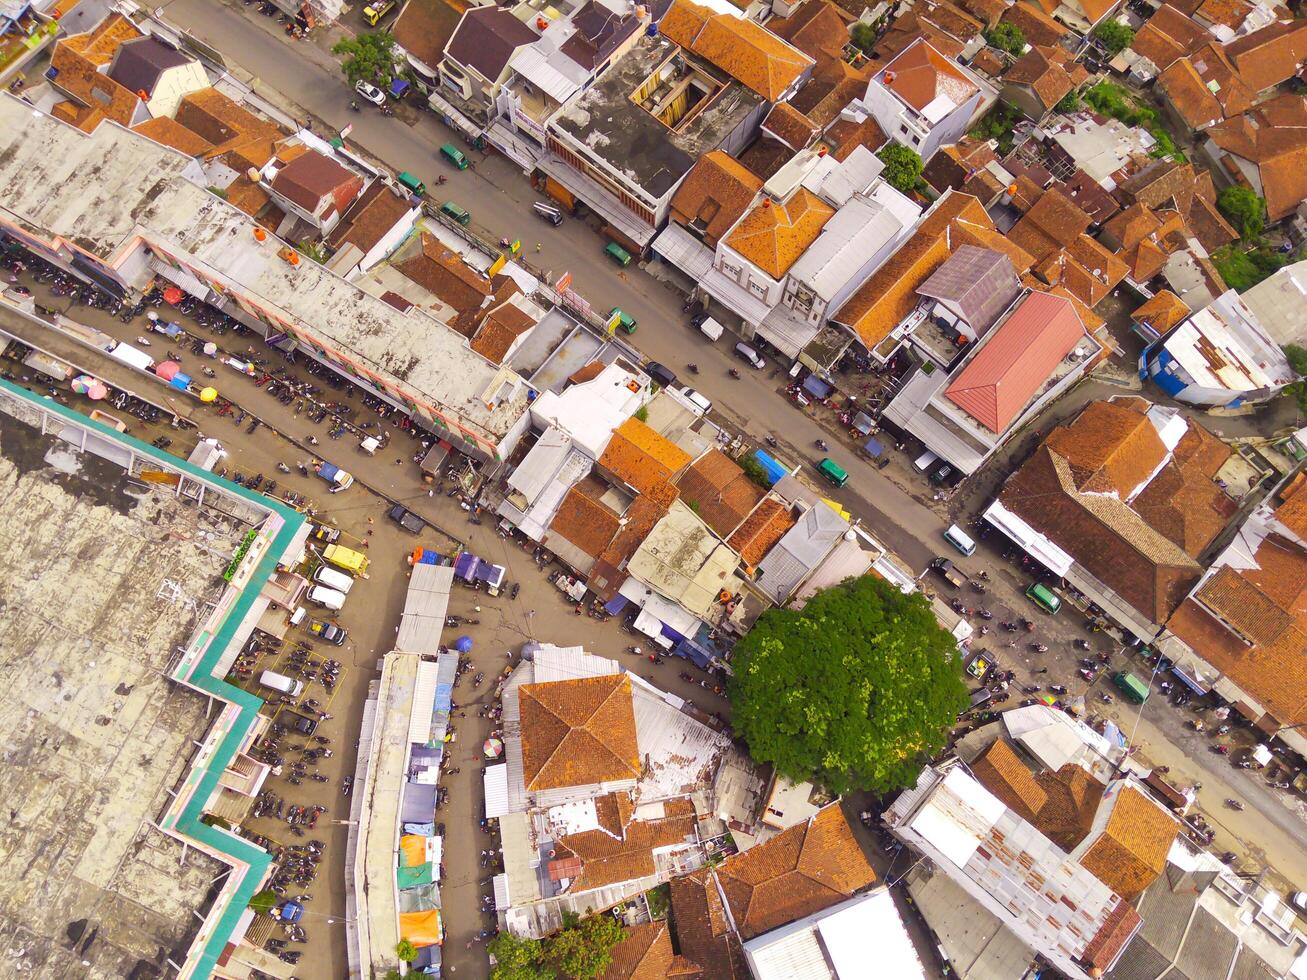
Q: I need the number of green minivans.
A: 8